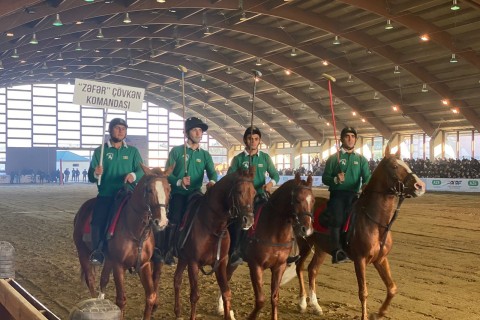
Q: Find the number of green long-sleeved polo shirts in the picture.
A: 4